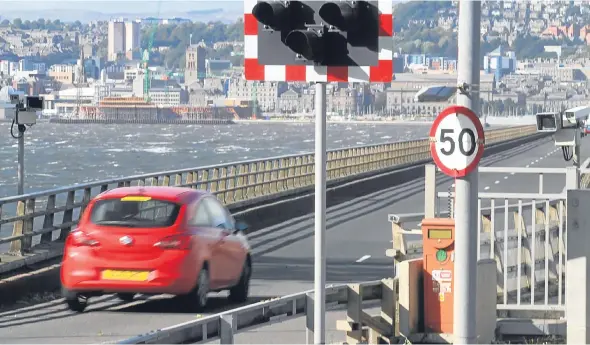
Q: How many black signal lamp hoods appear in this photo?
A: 3